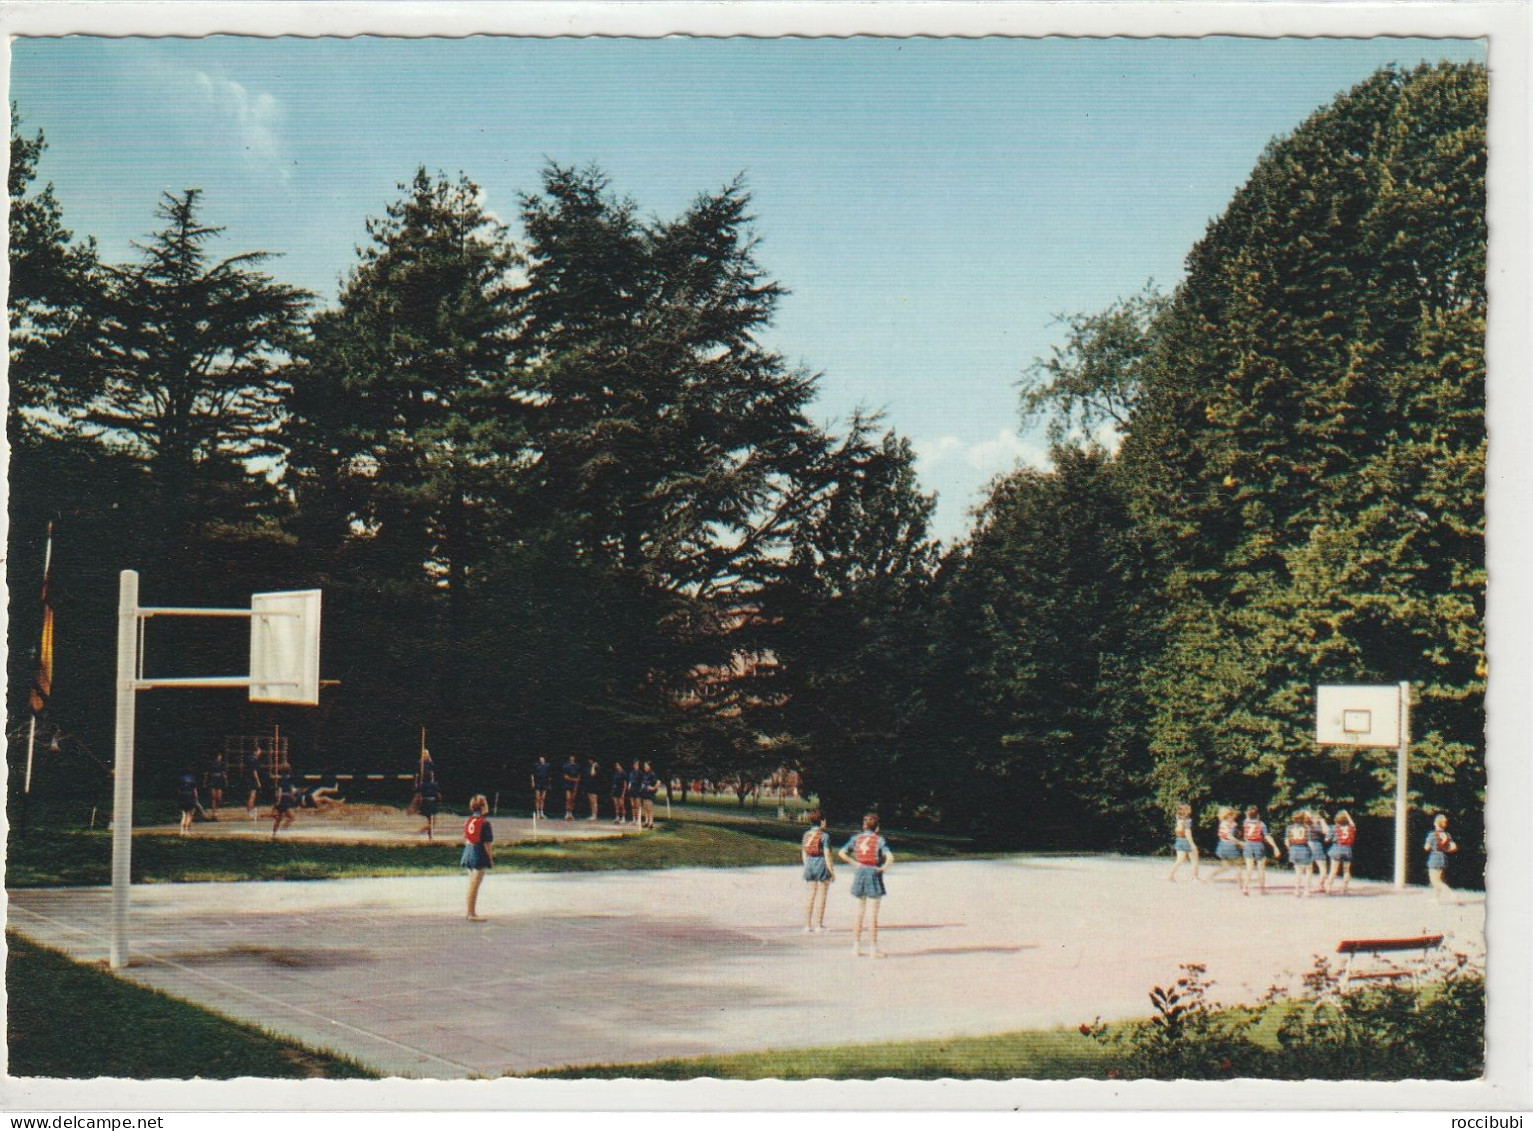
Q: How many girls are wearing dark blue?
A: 13